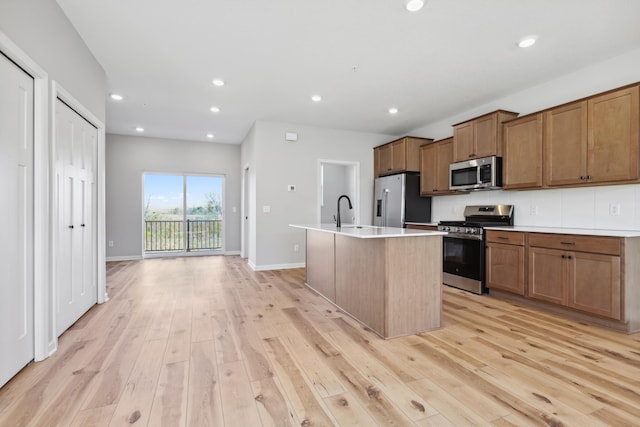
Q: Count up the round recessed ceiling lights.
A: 9